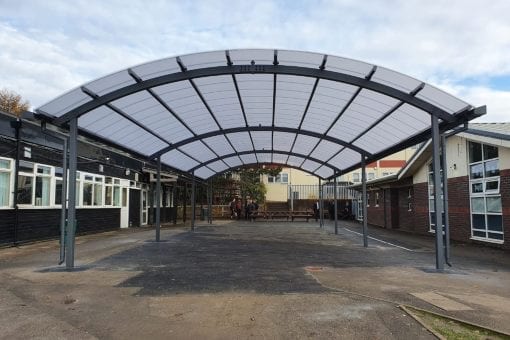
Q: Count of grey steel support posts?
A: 8